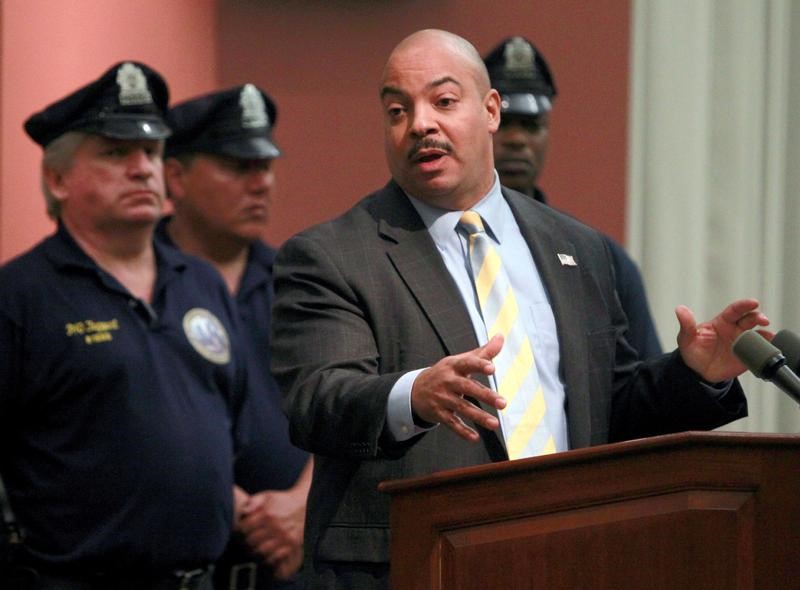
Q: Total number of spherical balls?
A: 0